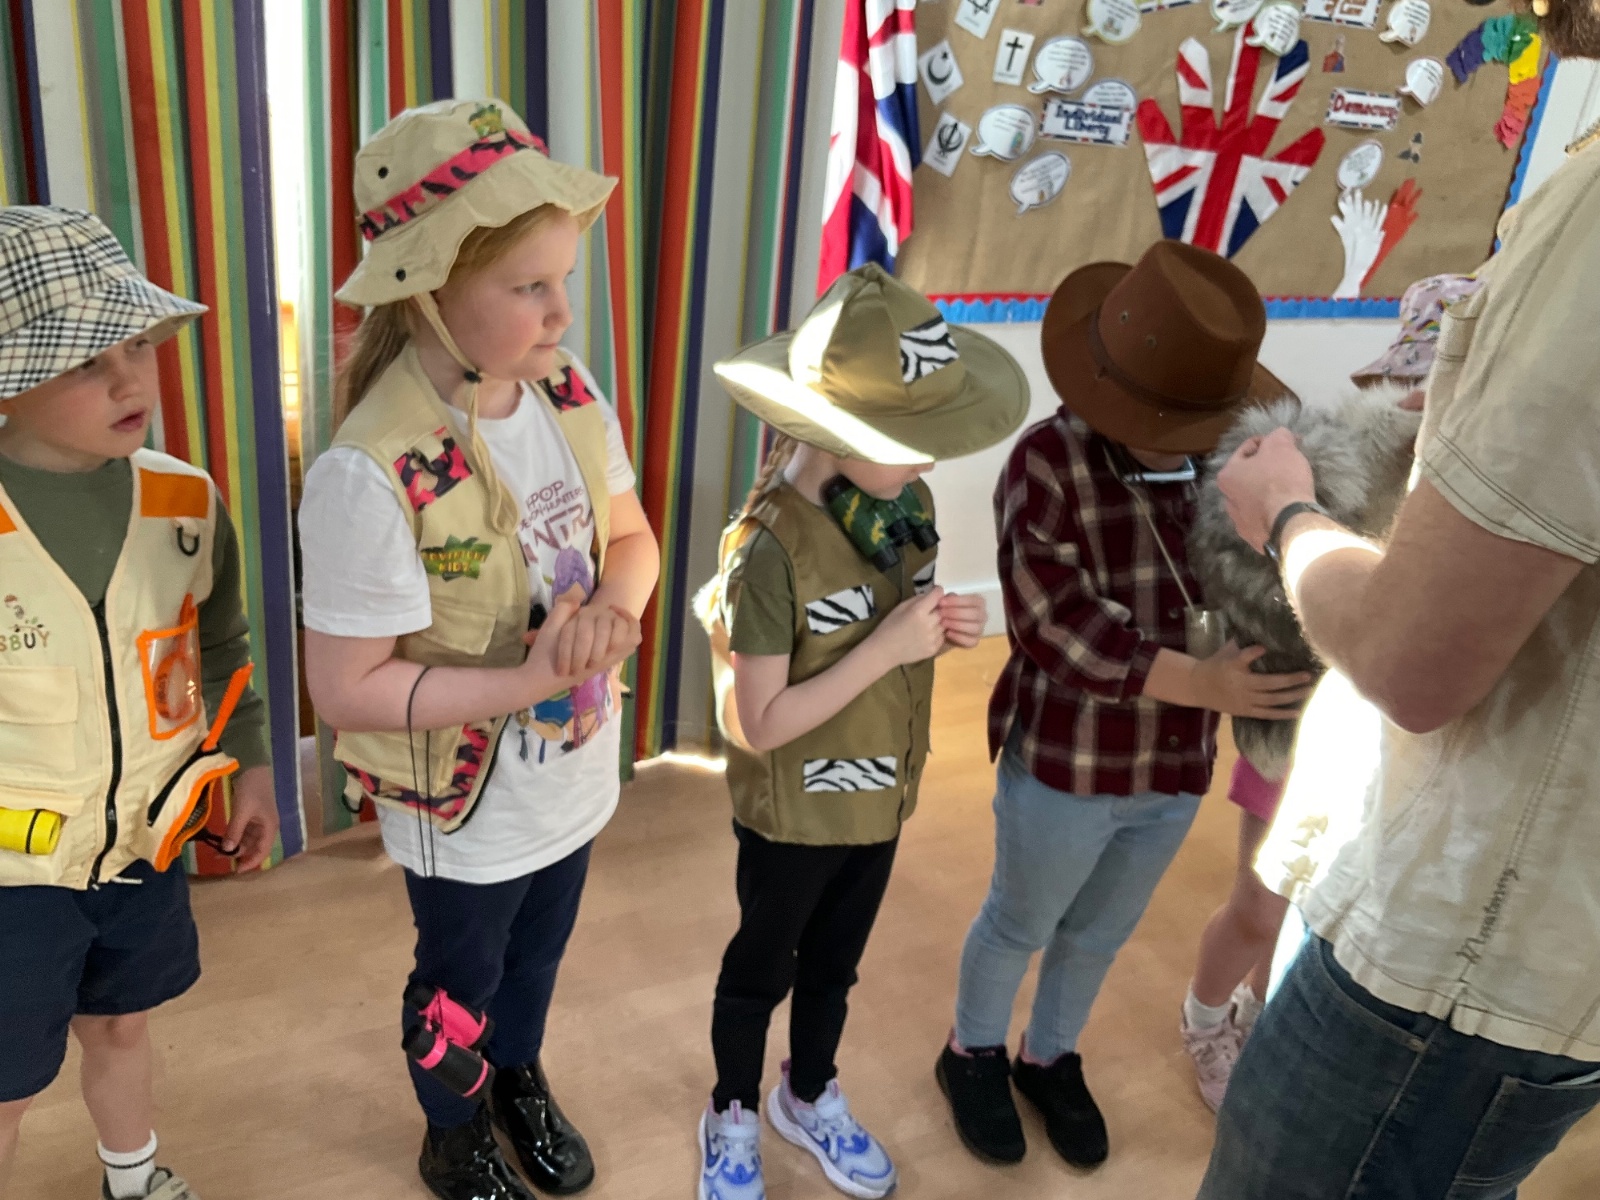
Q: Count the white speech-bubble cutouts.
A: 10